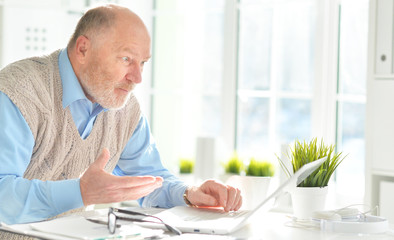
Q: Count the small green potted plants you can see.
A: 4